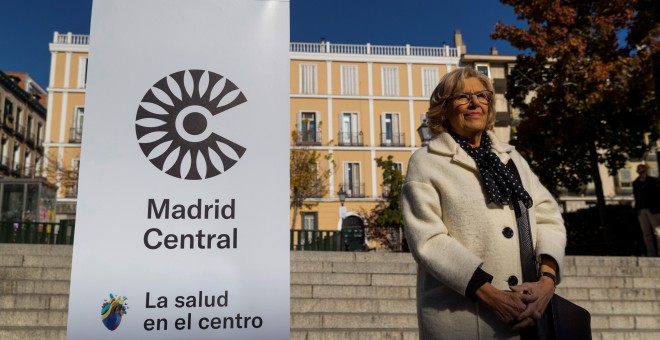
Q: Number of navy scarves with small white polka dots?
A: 1